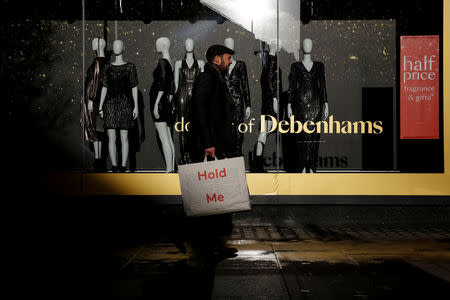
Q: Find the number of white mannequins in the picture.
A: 7